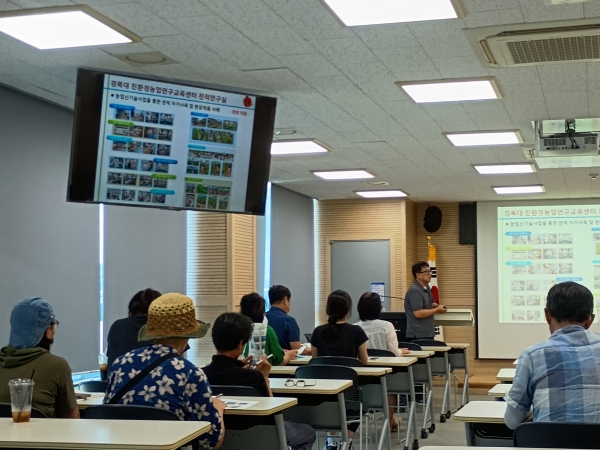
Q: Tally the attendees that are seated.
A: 9